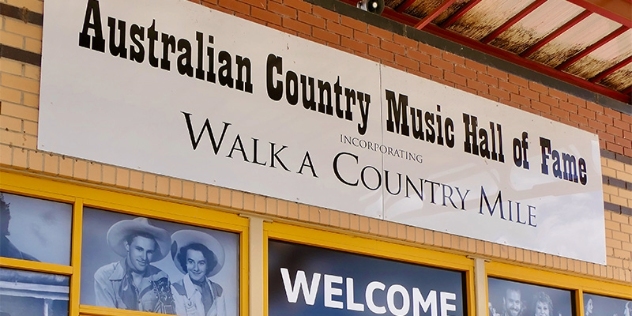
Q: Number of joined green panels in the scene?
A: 0